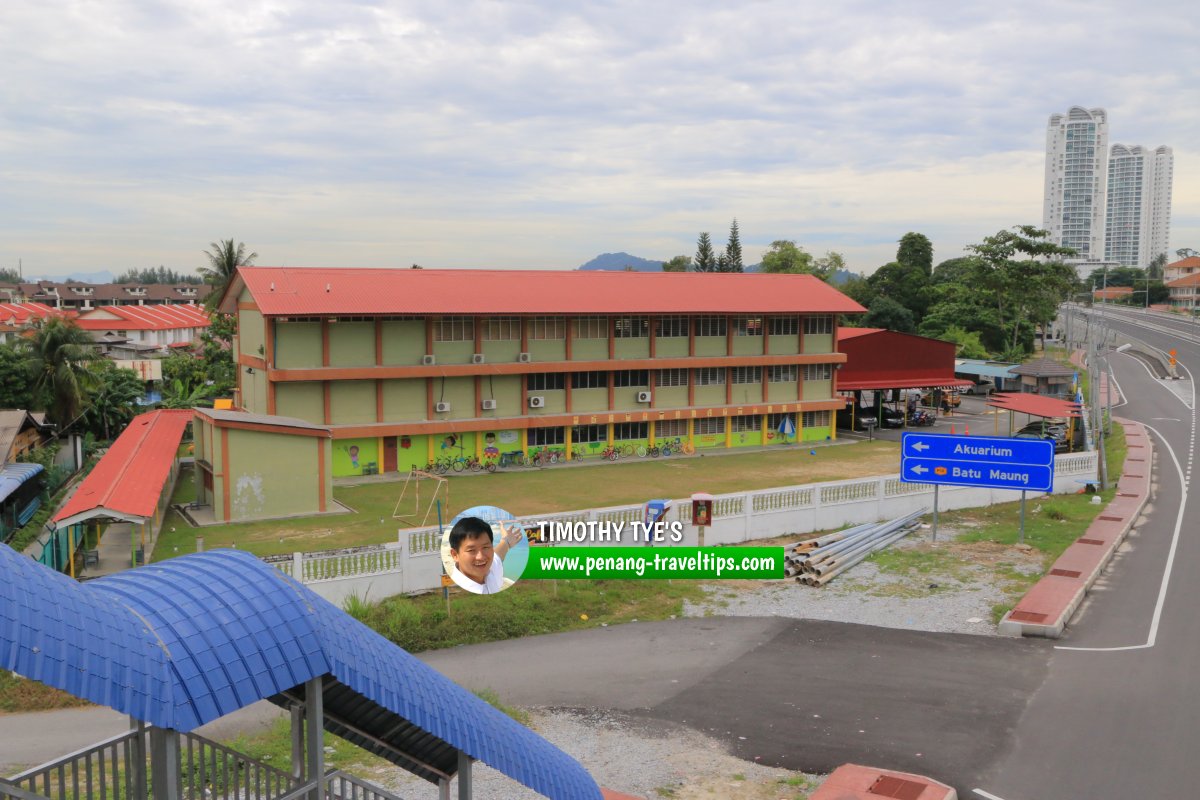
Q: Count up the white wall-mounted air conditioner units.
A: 7